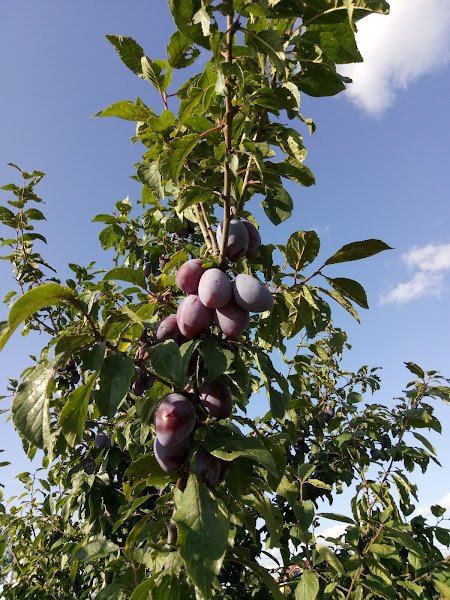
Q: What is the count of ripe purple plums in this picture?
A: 12